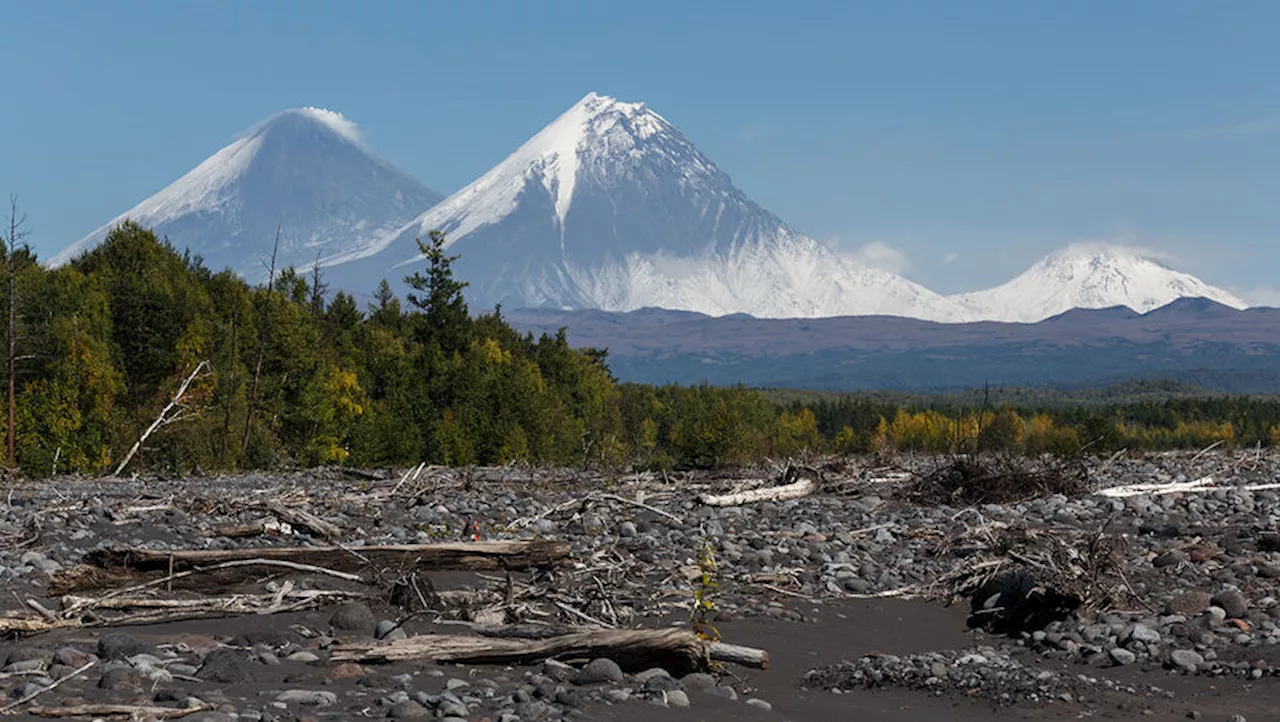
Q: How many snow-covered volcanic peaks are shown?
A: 3